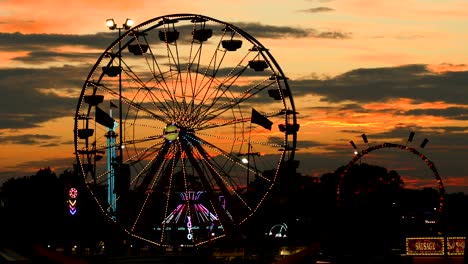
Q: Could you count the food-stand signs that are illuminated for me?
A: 2